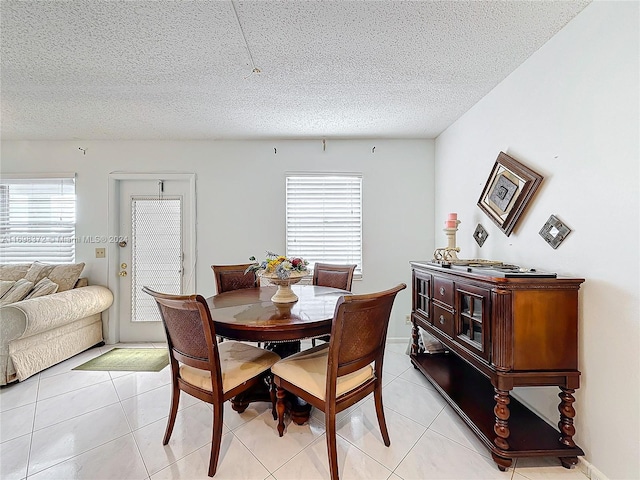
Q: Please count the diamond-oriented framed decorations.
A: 3